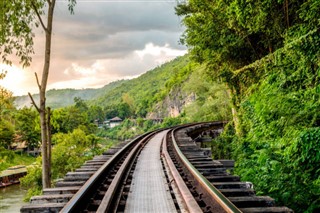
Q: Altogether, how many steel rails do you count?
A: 4